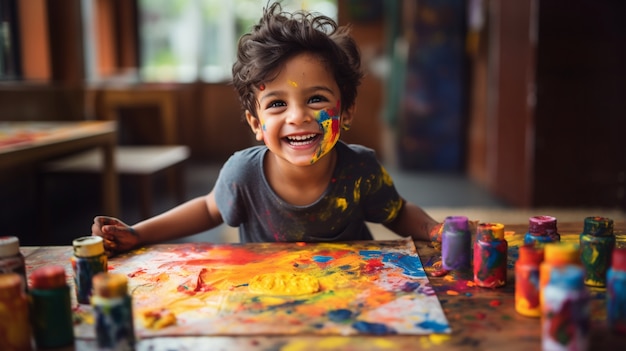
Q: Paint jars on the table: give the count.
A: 13